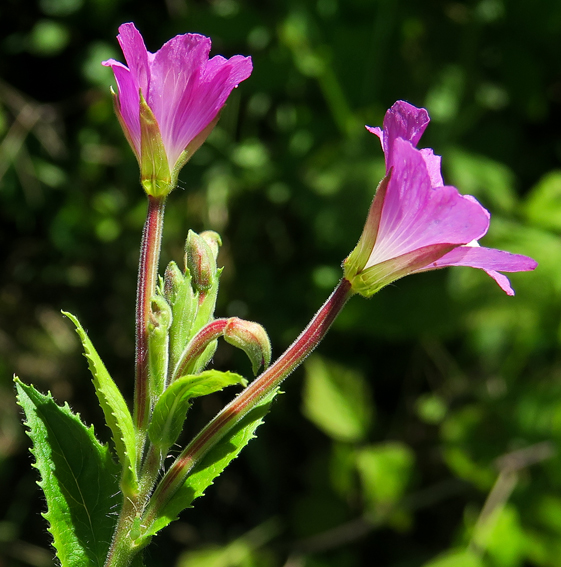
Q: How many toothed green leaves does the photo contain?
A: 4